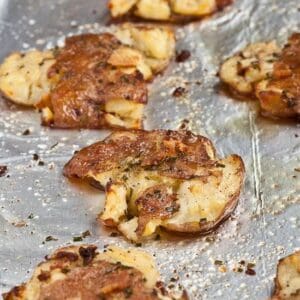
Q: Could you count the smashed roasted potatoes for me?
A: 6